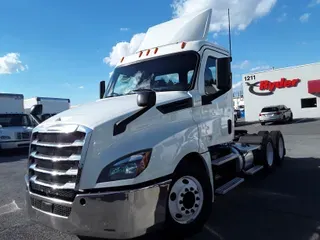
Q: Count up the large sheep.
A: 0